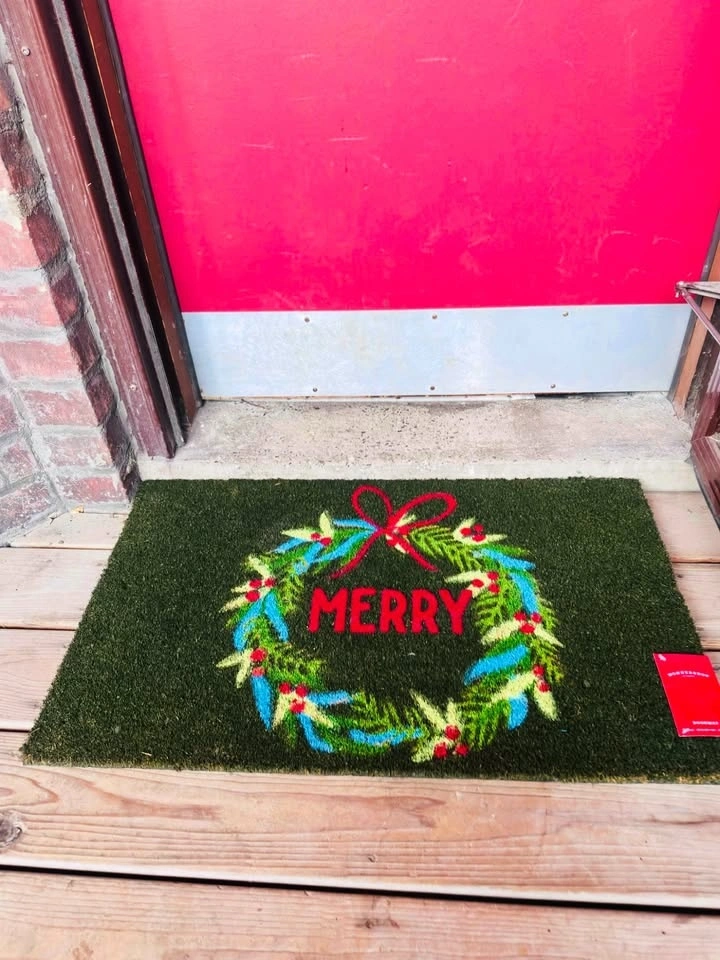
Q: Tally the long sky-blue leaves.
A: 14